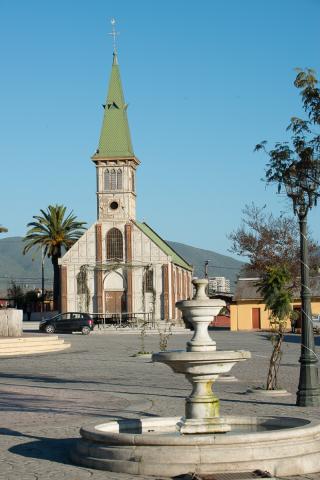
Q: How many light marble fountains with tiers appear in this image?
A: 1